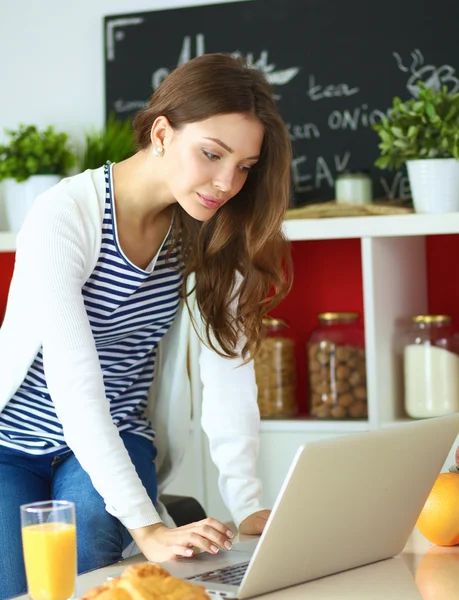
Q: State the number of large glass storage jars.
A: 3